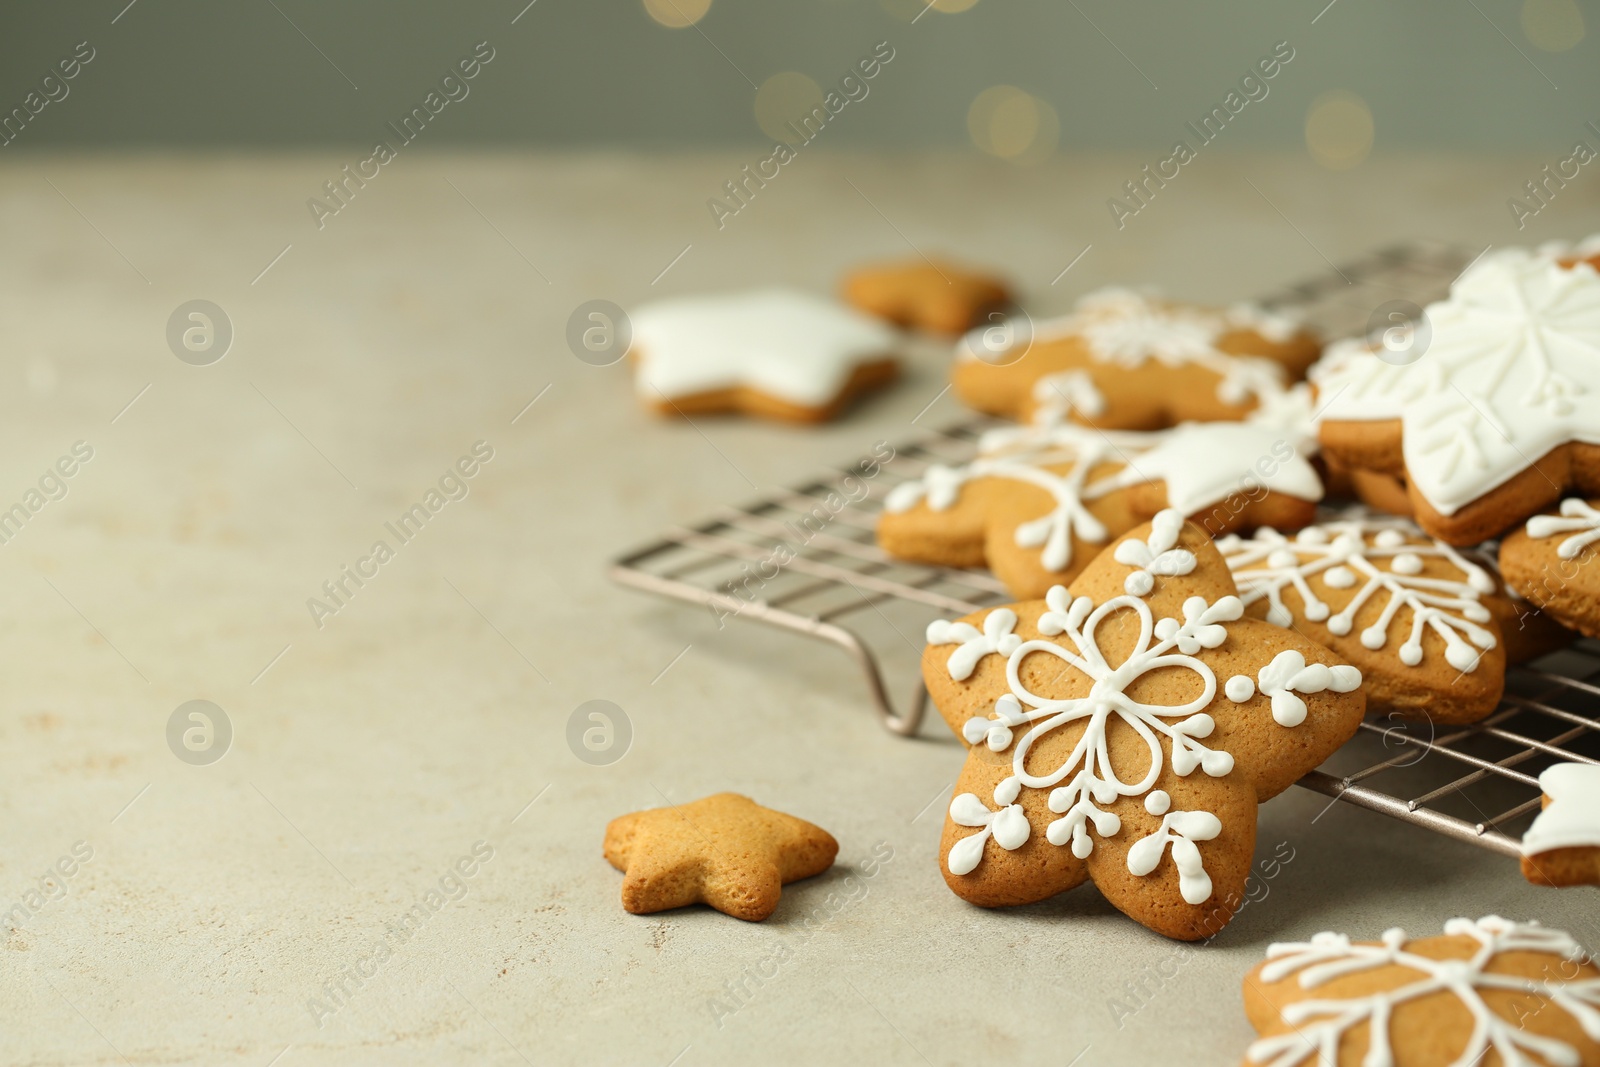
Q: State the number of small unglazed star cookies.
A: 2